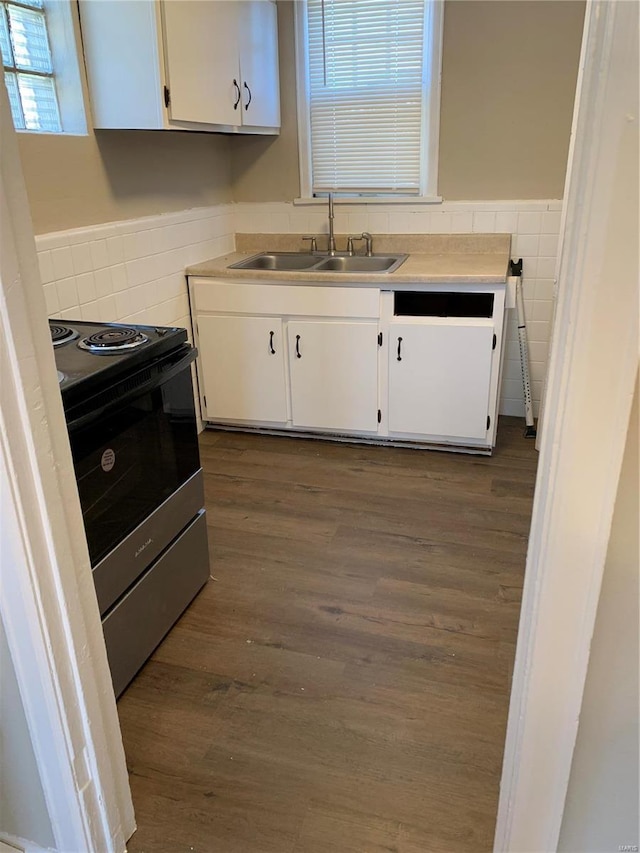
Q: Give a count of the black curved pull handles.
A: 5